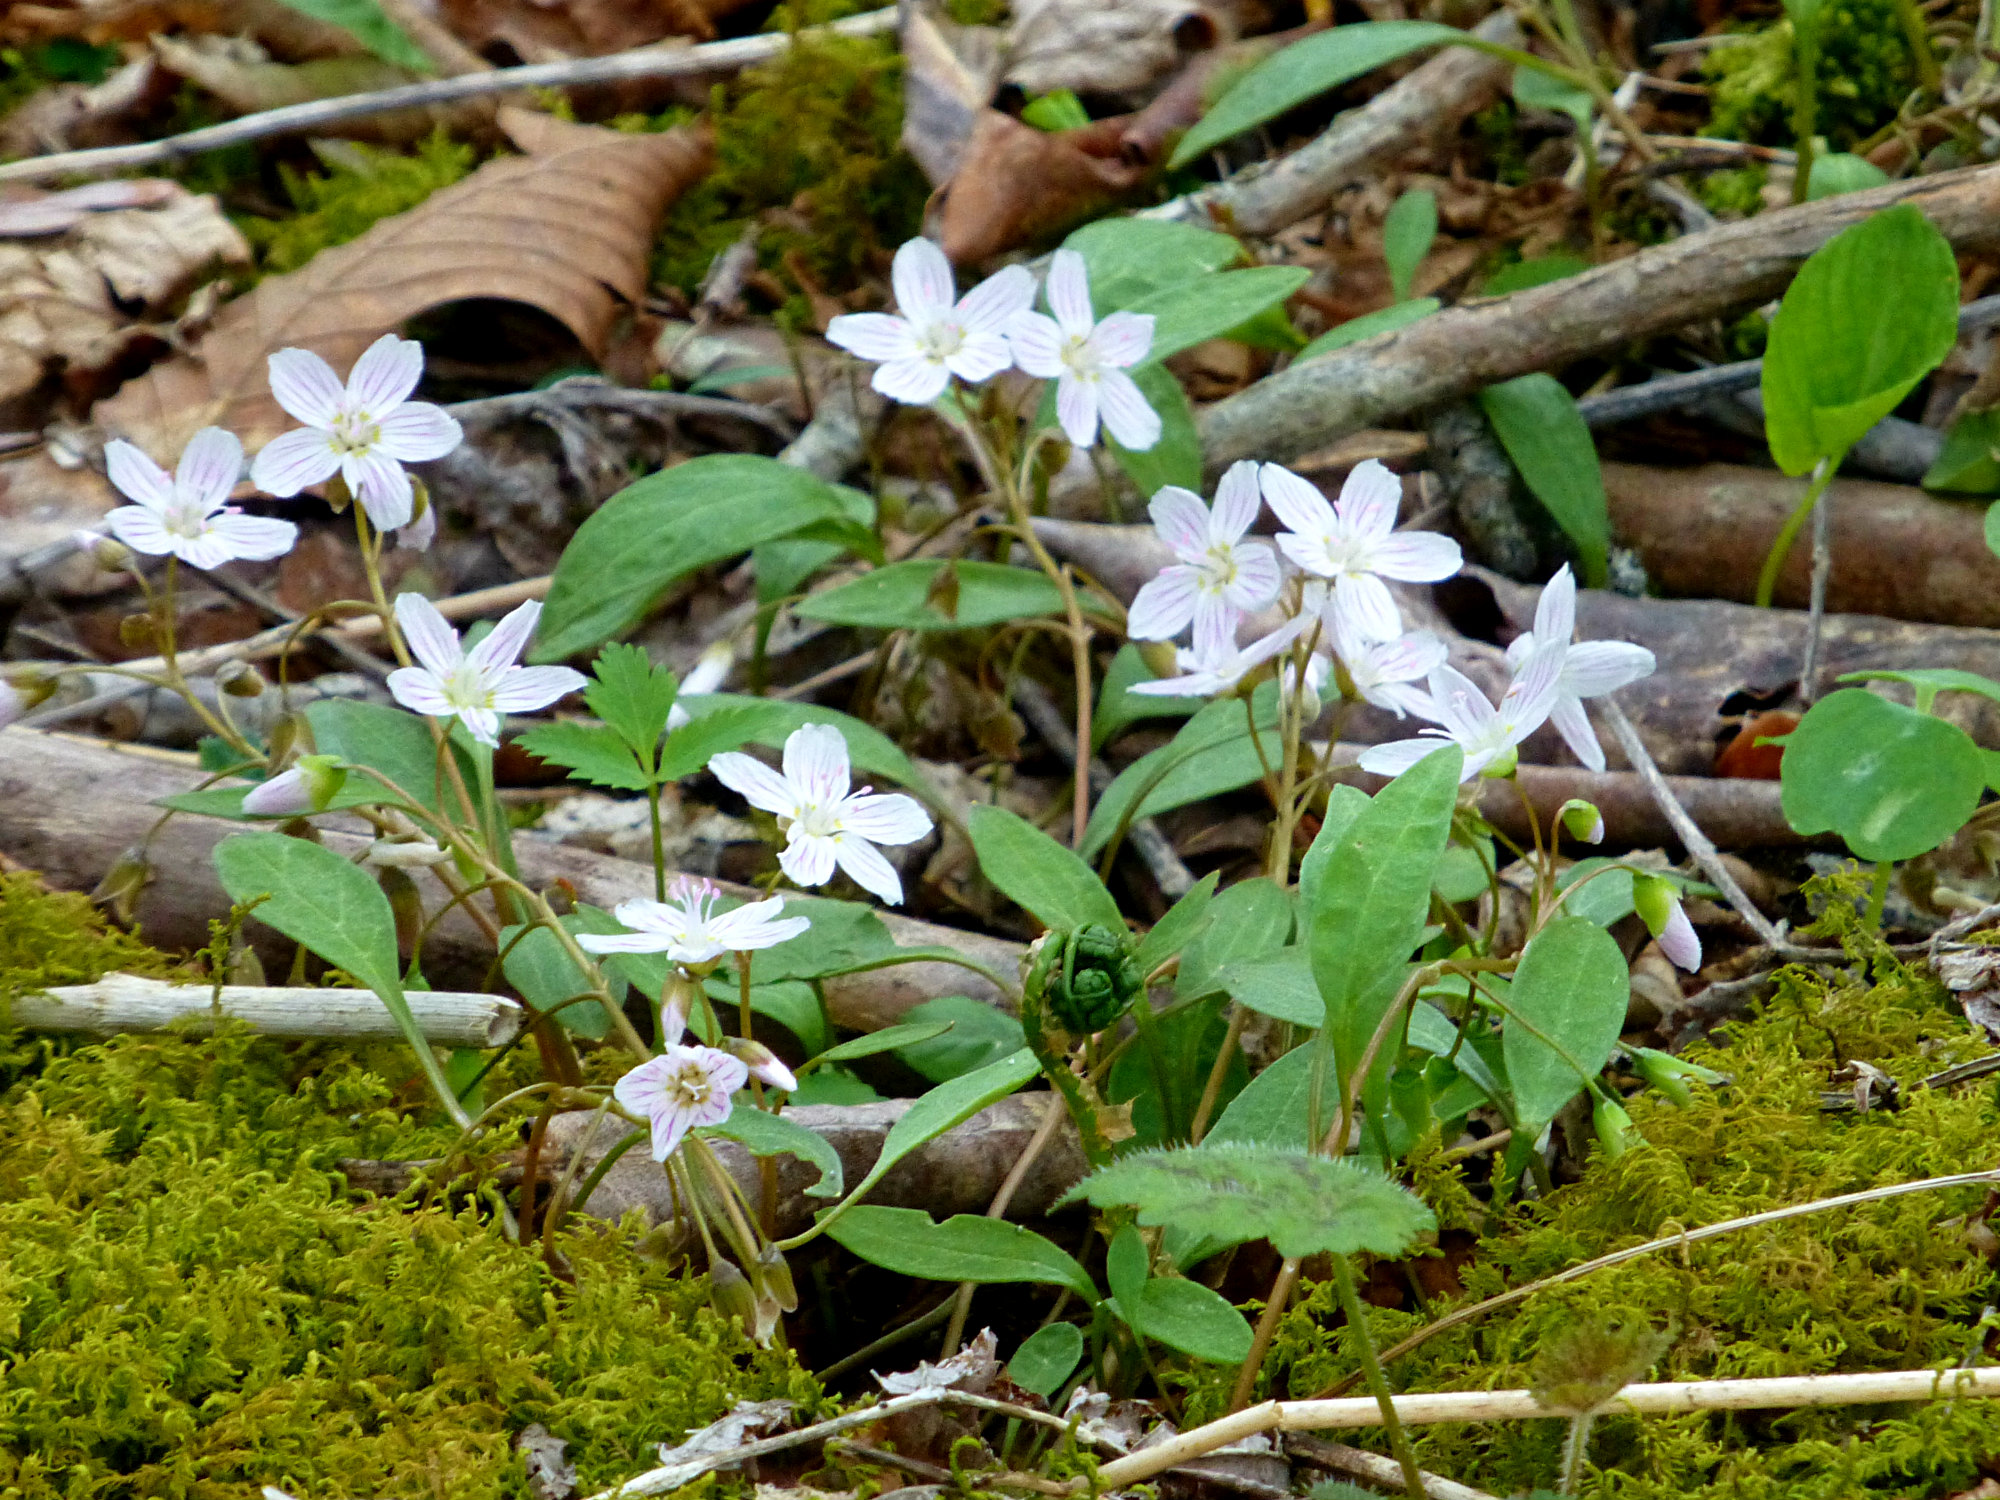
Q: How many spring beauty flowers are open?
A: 14